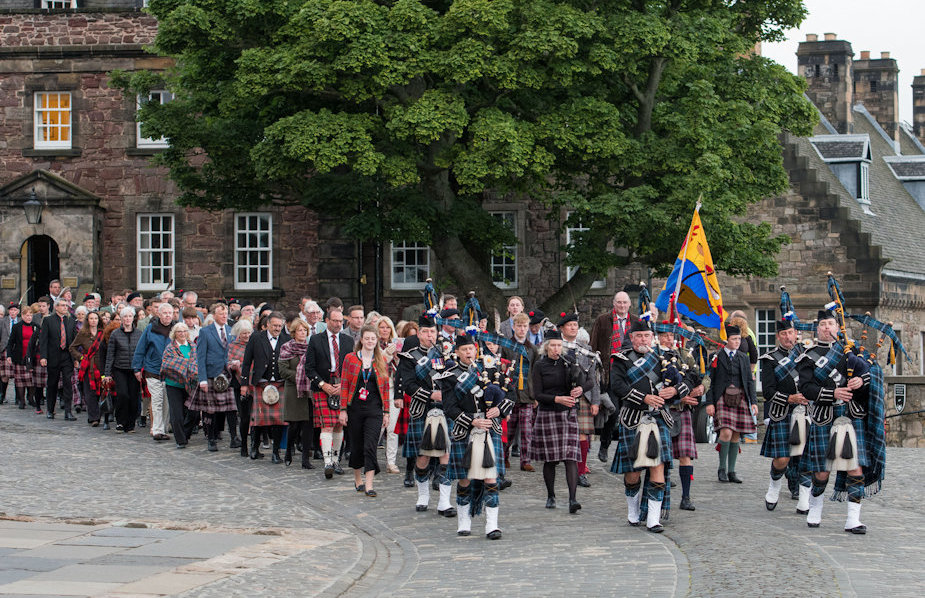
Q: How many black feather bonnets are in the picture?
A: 0